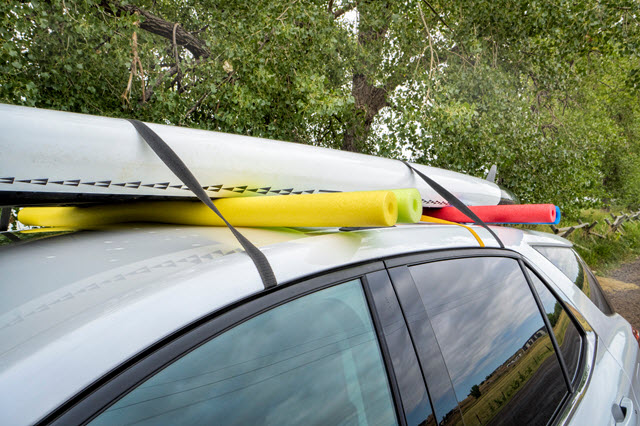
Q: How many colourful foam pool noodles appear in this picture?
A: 4